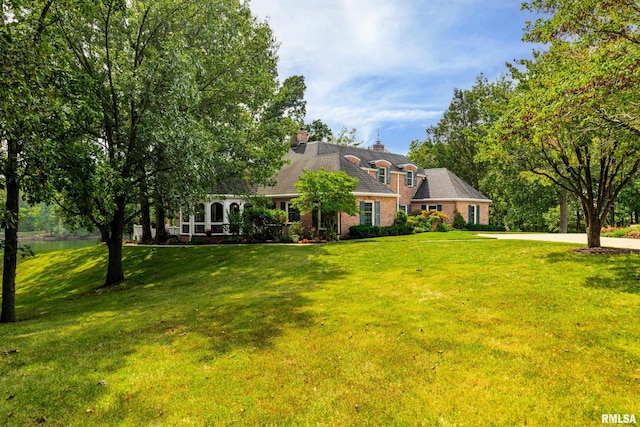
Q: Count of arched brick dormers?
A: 3